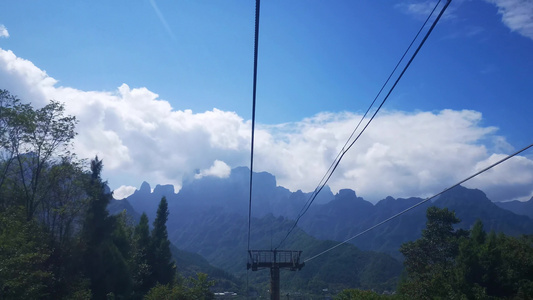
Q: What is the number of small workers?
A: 0